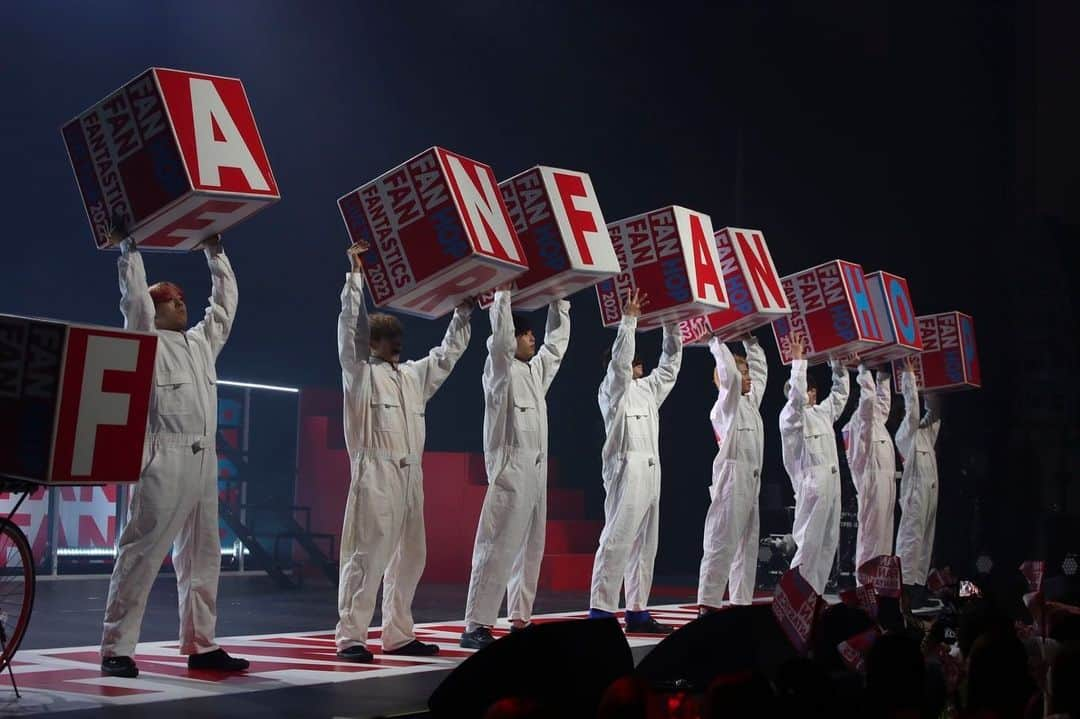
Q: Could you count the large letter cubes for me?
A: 9